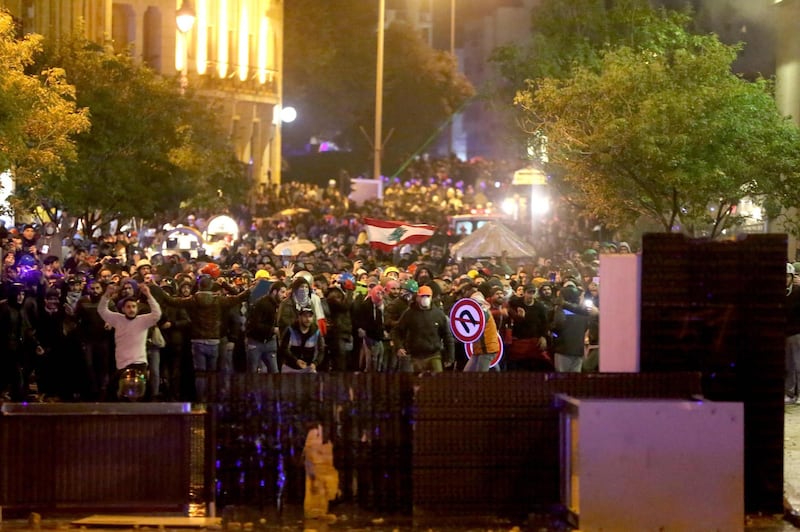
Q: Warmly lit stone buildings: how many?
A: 1